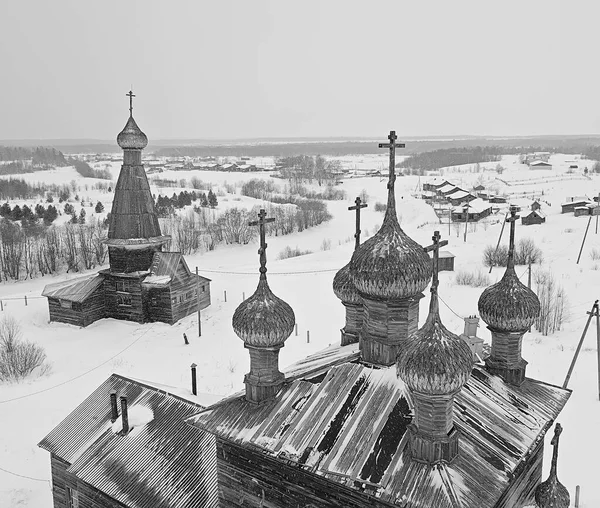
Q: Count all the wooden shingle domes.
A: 7